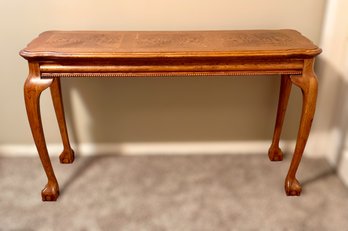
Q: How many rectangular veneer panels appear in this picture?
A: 3